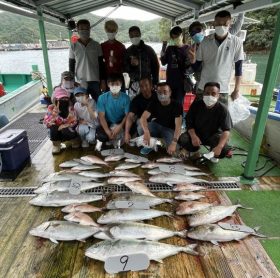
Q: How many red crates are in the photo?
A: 1